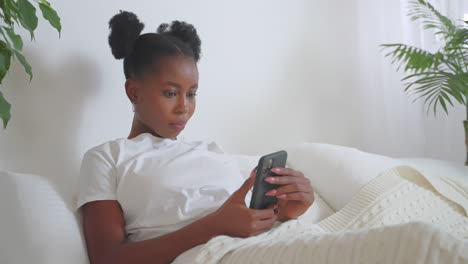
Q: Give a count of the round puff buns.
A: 2